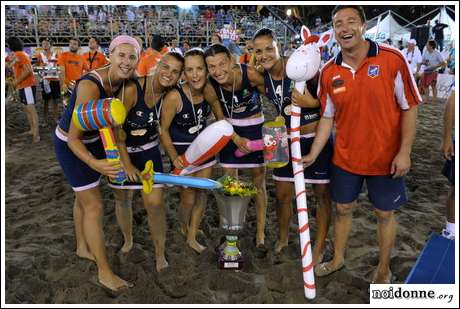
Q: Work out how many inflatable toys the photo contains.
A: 5